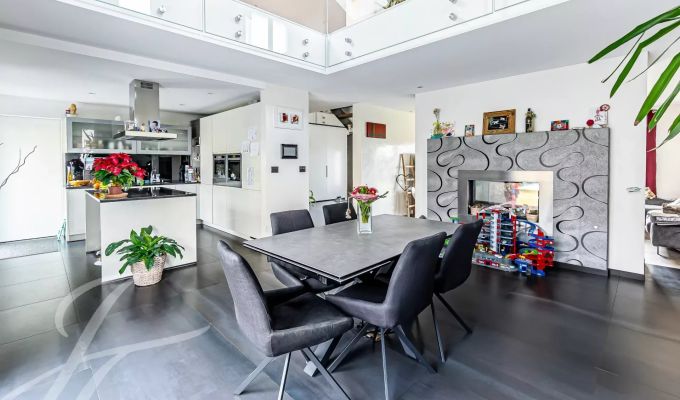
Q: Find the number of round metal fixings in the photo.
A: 9